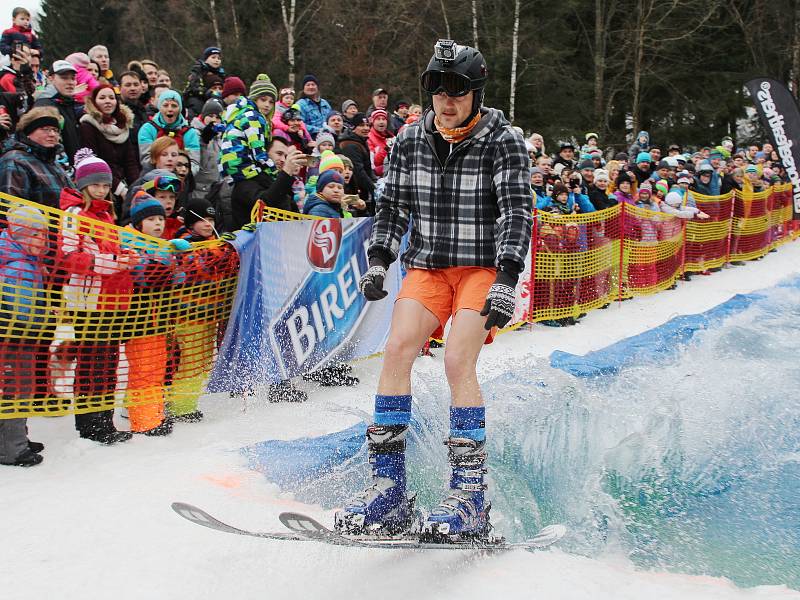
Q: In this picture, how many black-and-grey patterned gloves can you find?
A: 2